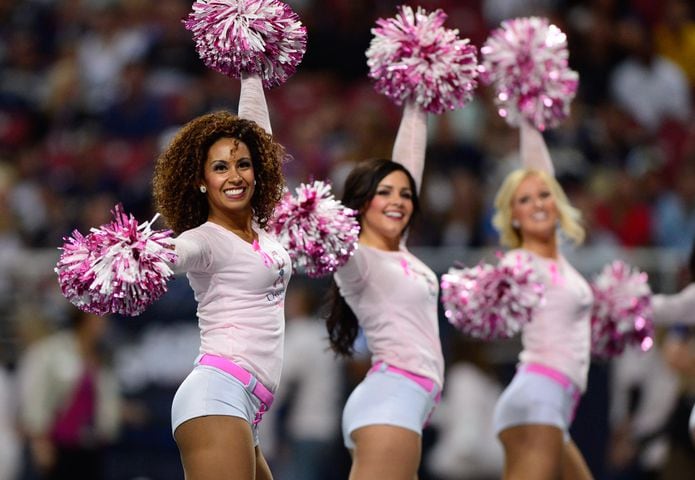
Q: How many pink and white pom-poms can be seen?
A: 7